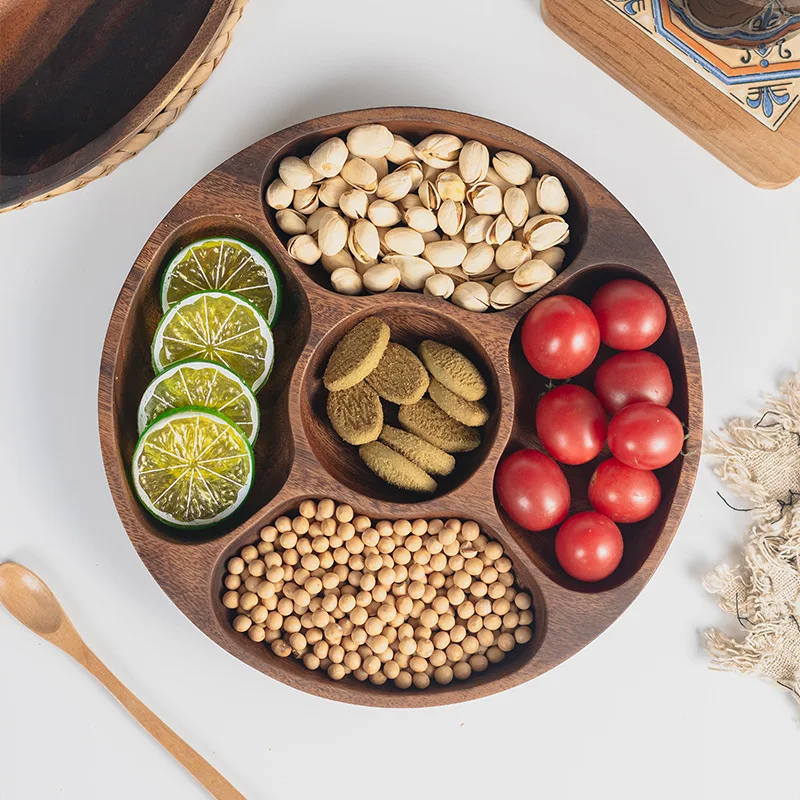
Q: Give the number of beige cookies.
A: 8